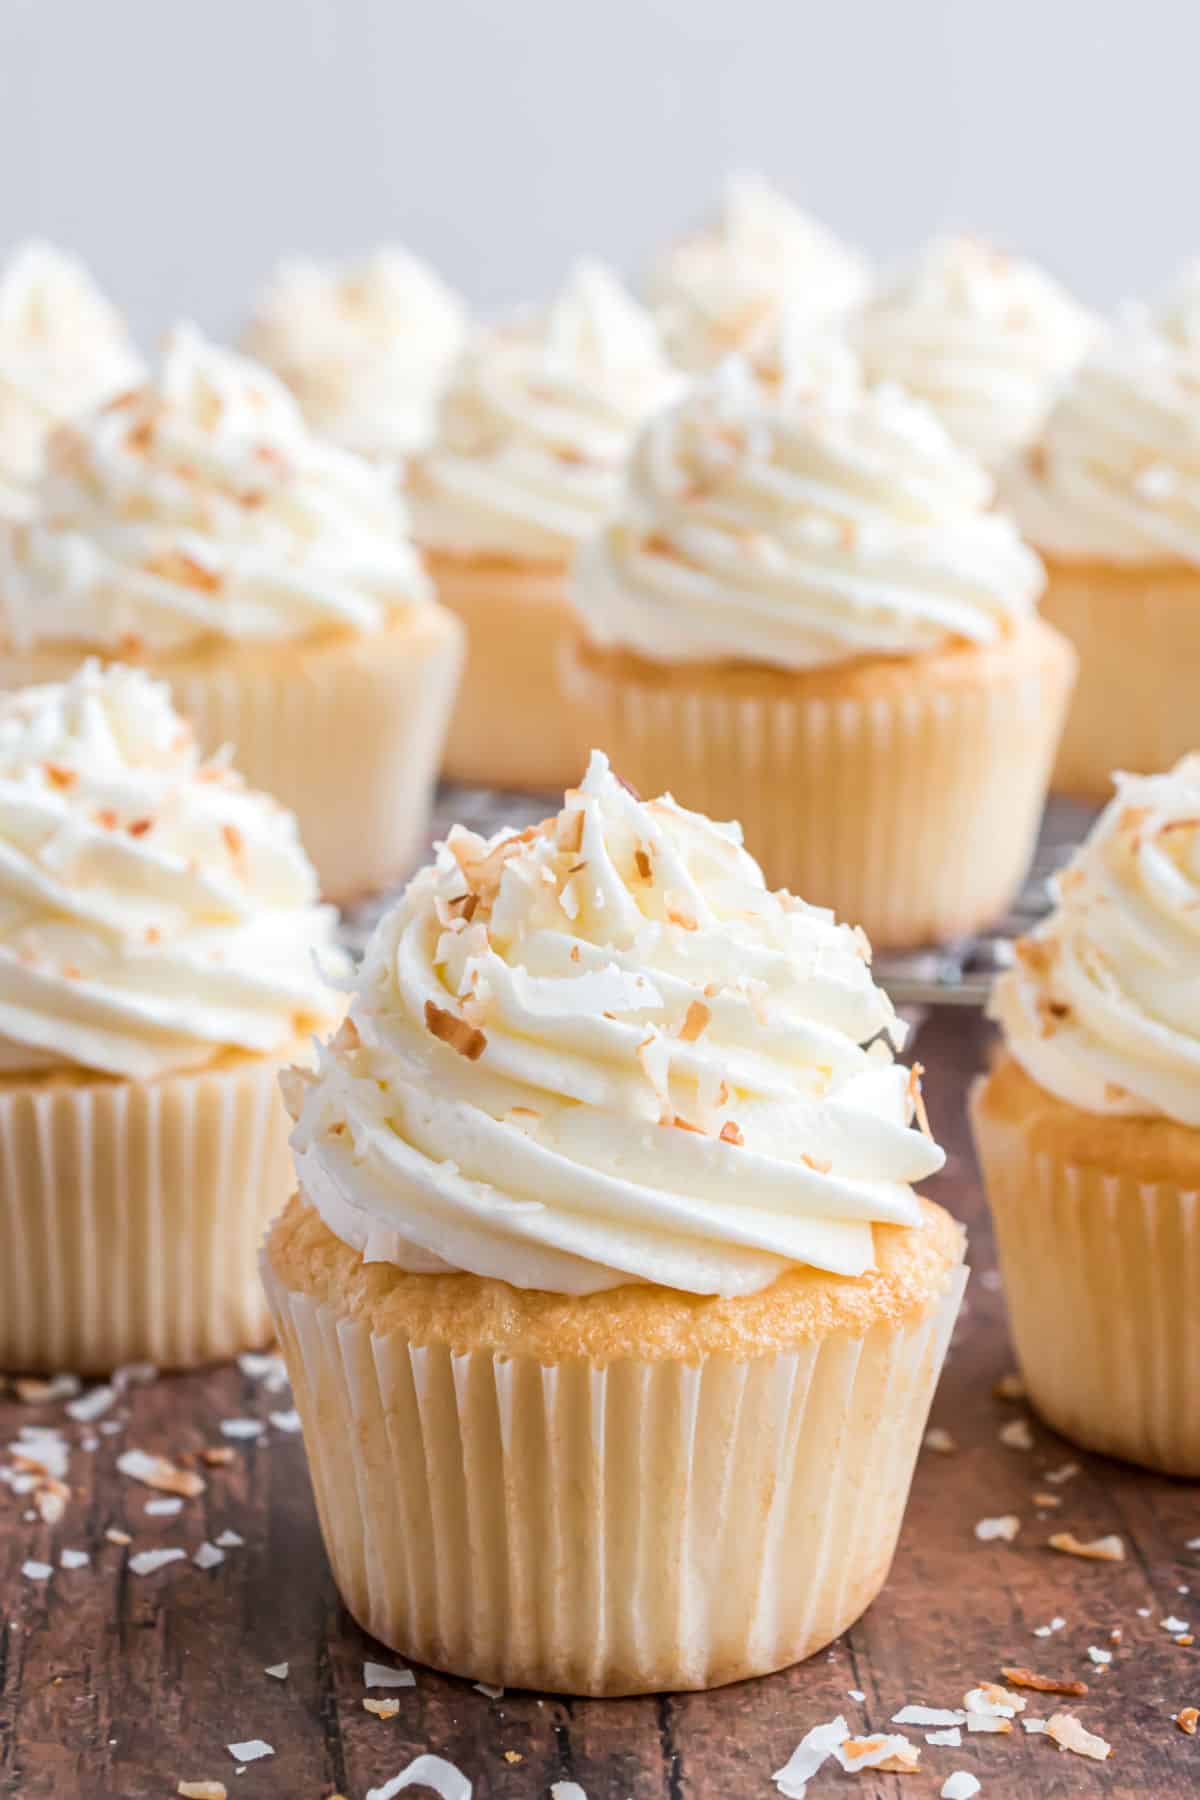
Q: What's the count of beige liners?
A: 7